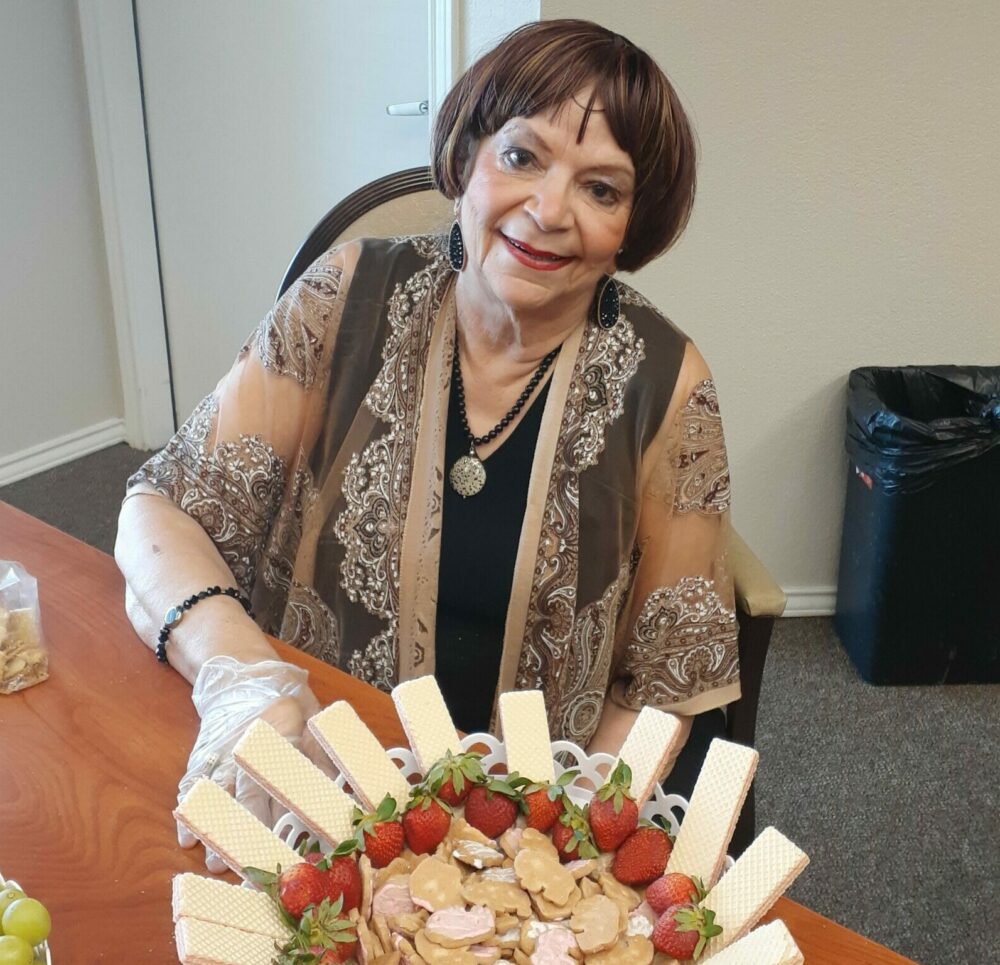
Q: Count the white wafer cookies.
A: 11